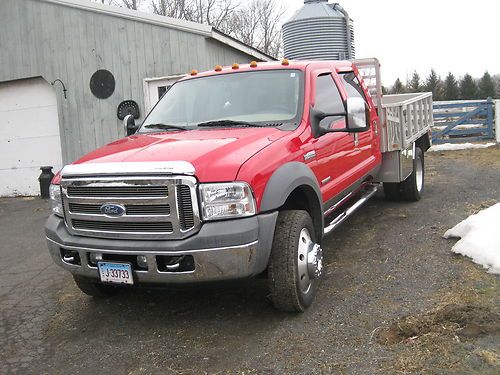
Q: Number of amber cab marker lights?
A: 5